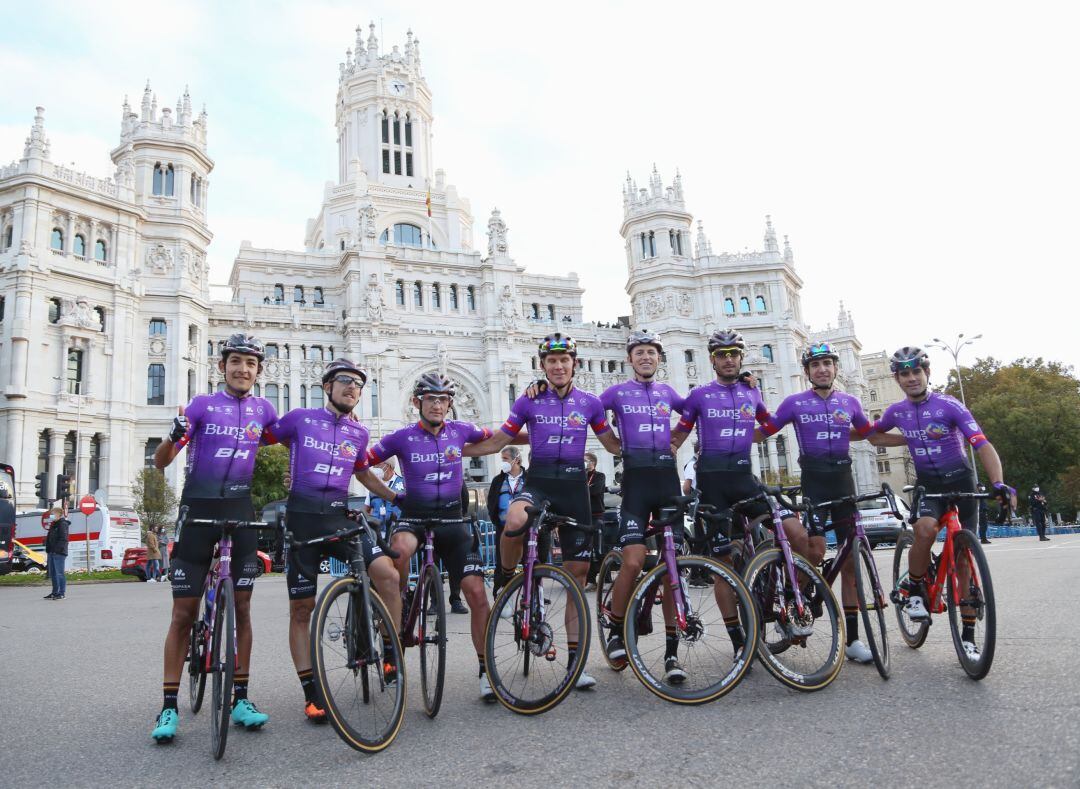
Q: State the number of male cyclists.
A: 8